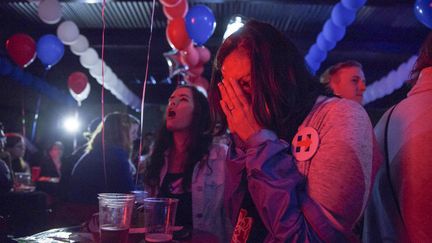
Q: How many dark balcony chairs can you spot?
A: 0